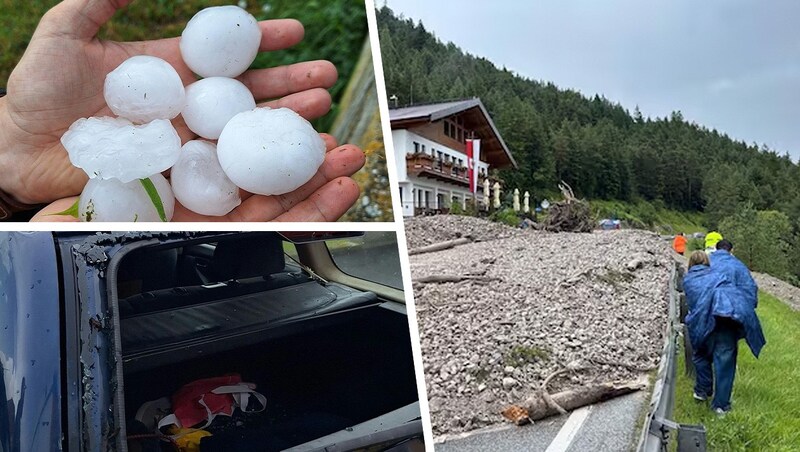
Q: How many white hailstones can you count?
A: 7